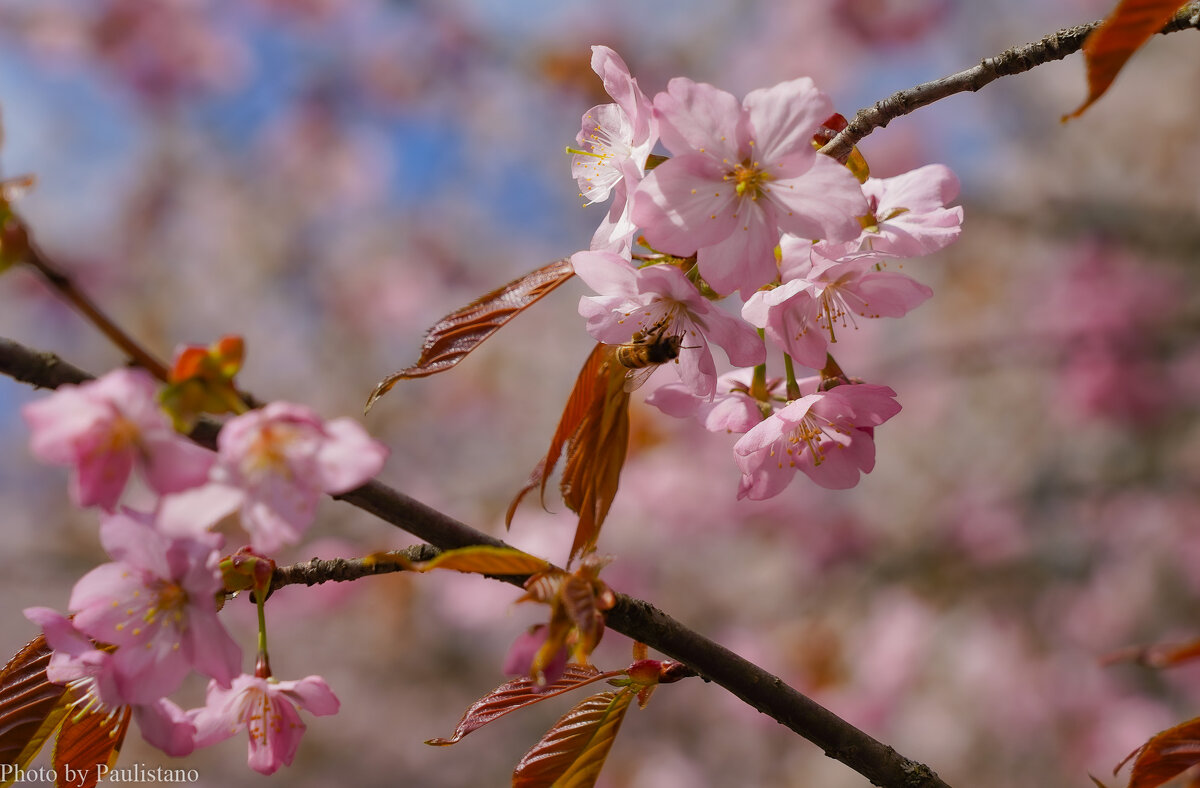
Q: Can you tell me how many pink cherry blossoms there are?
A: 12